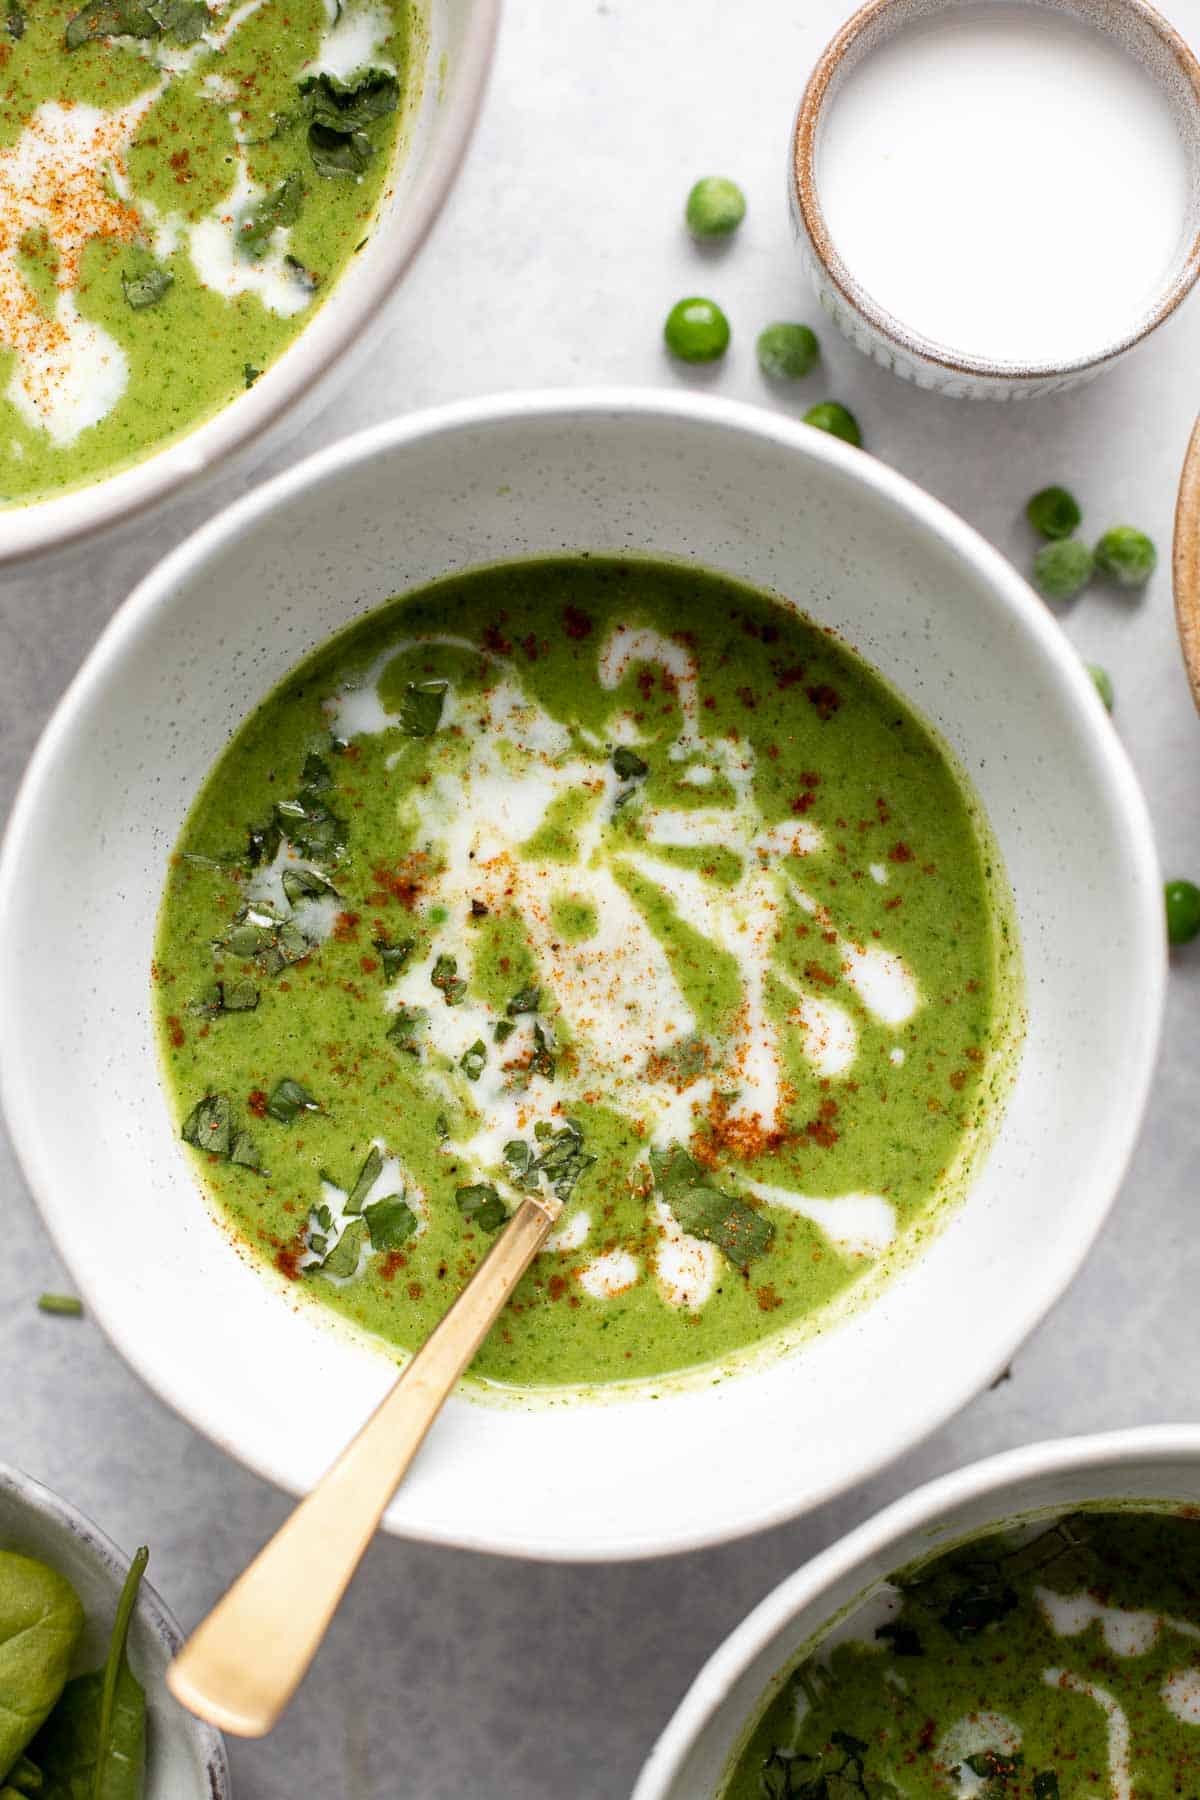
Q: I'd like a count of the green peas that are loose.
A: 9